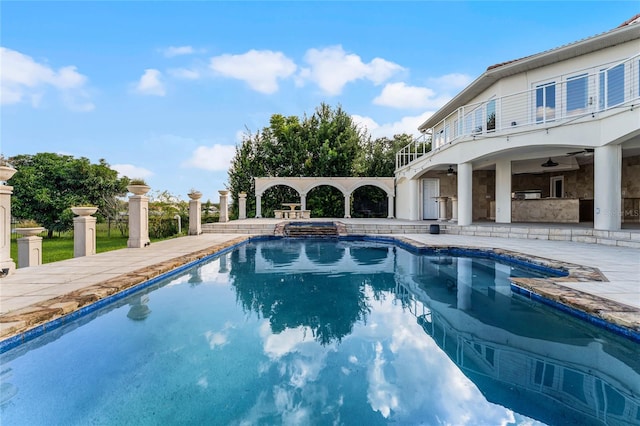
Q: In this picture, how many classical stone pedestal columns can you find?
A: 7